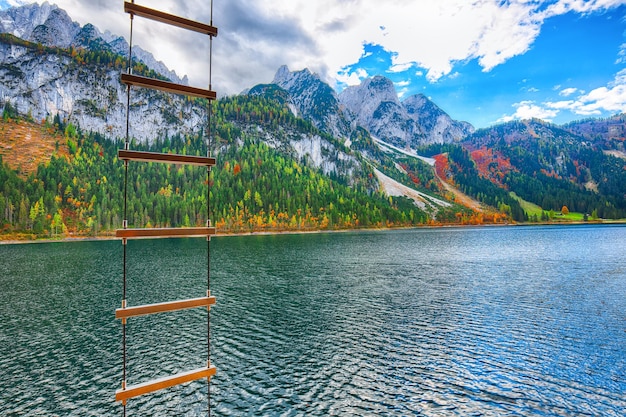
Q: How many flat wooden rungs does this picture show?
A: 6